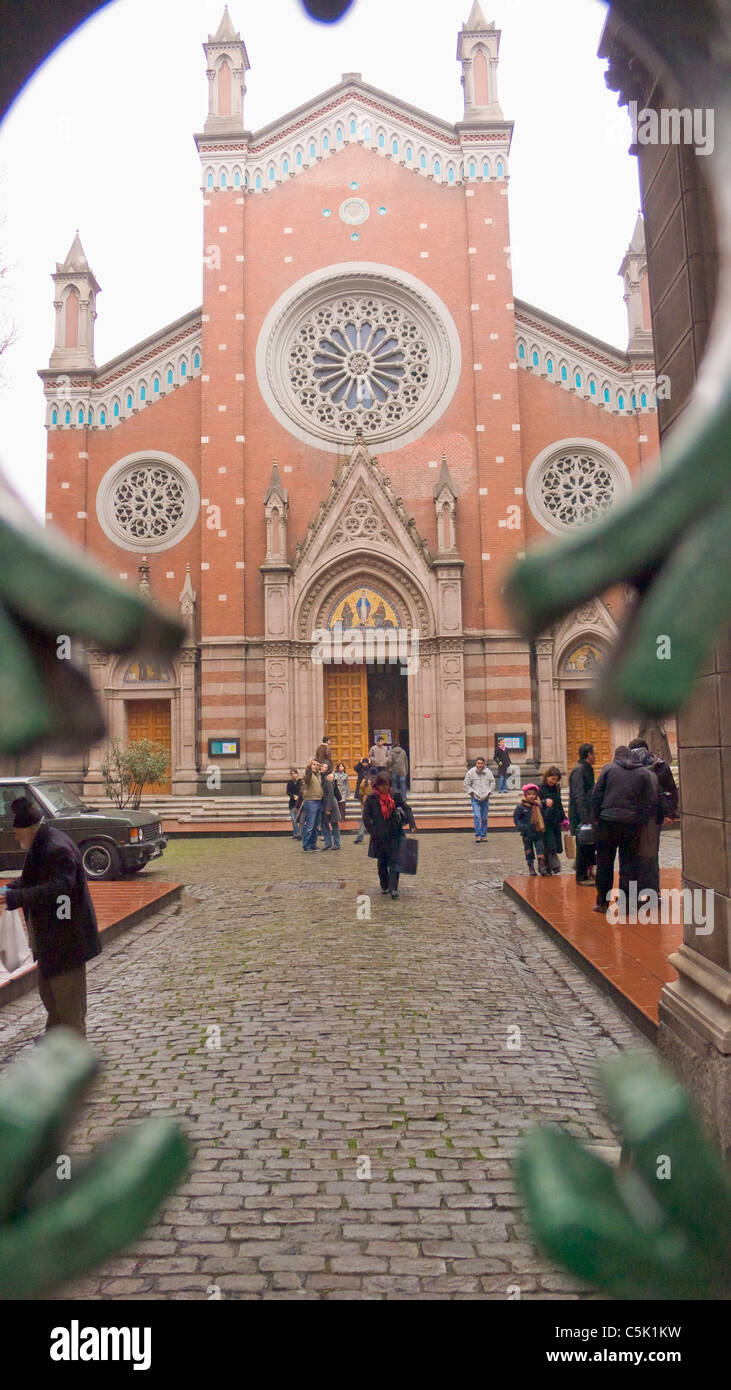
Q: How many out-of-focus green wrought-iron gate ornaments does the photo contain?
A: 4